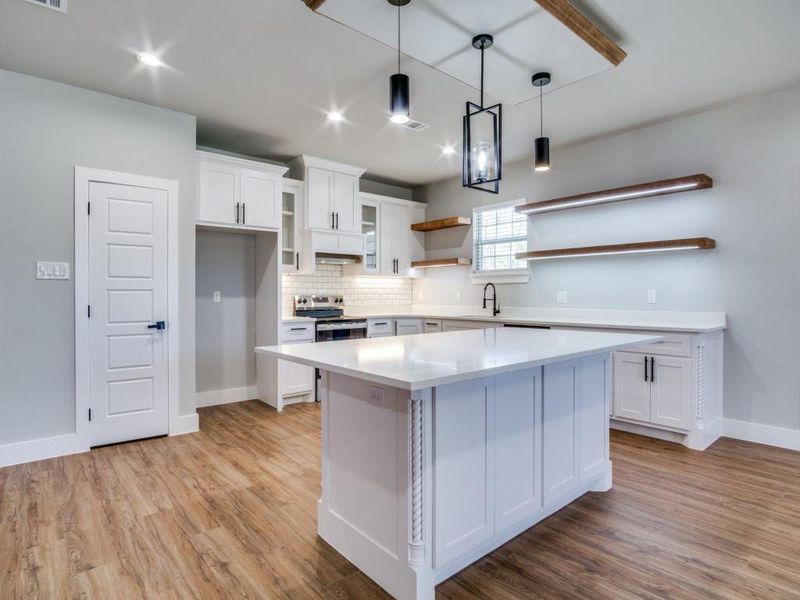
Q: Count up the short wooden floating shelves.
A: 2